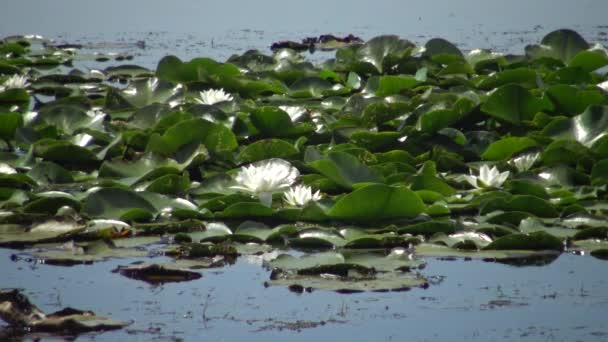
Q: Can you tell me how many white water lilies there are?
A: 6